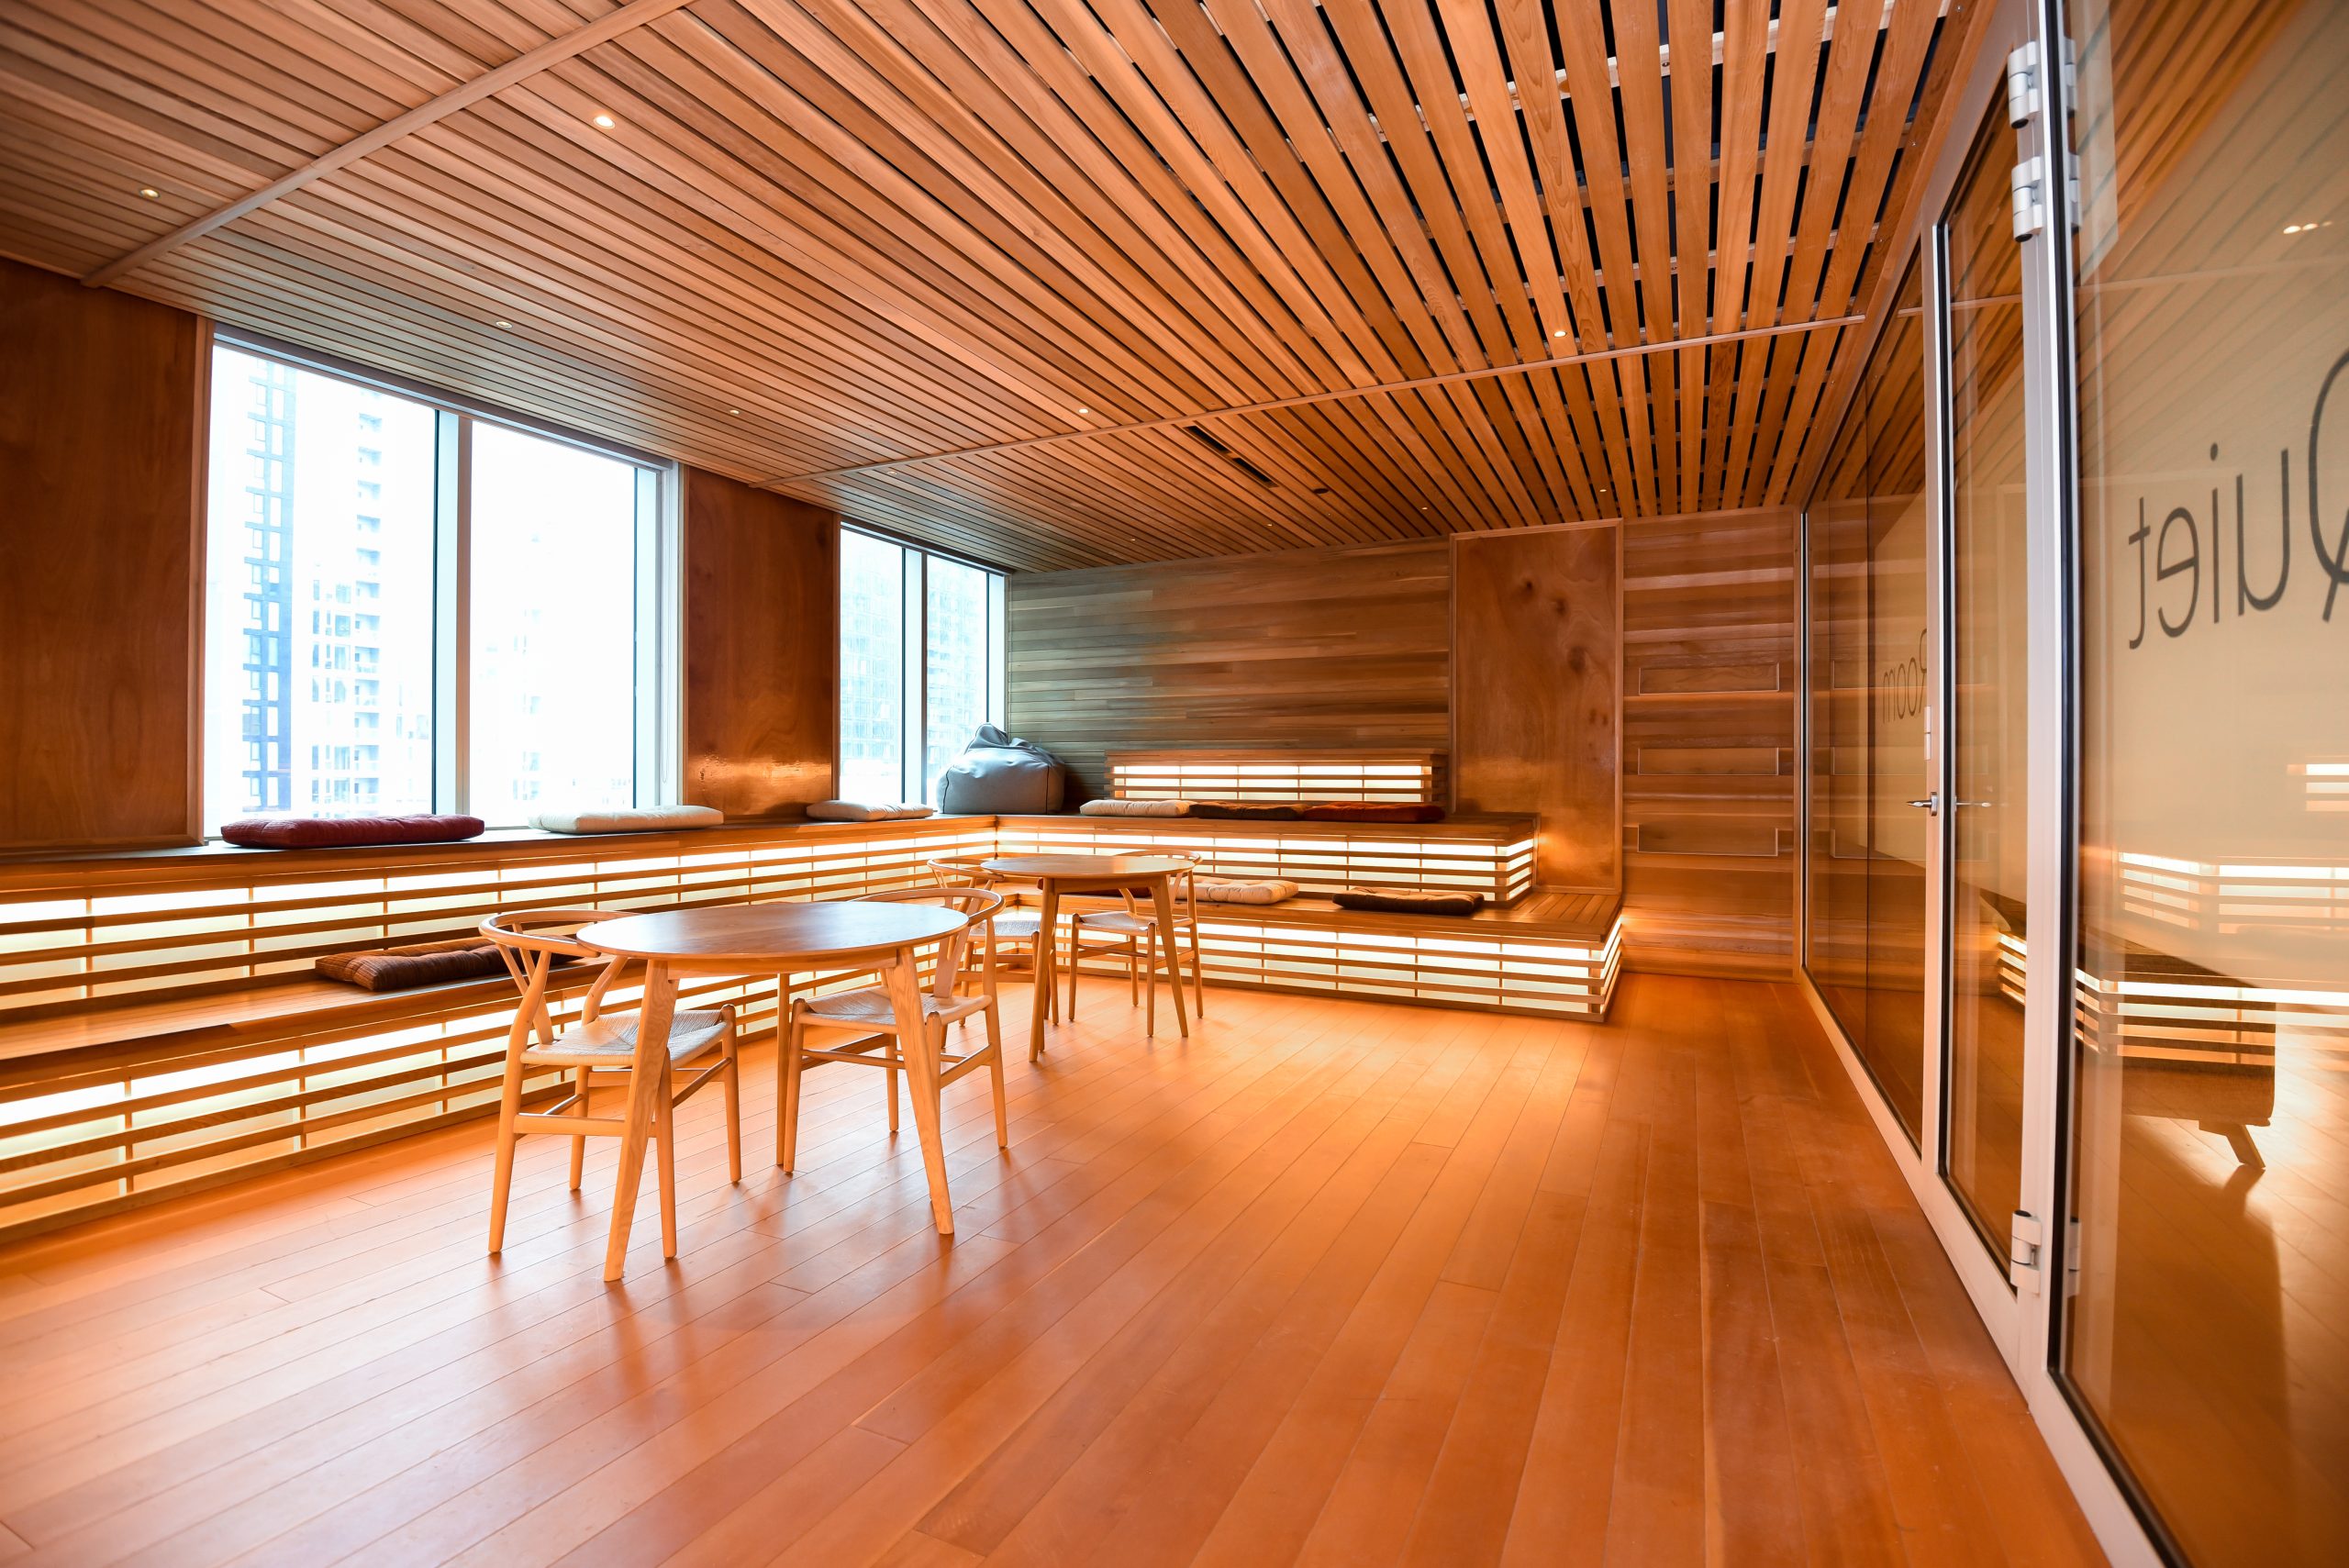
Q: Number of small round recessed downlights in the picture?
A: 11